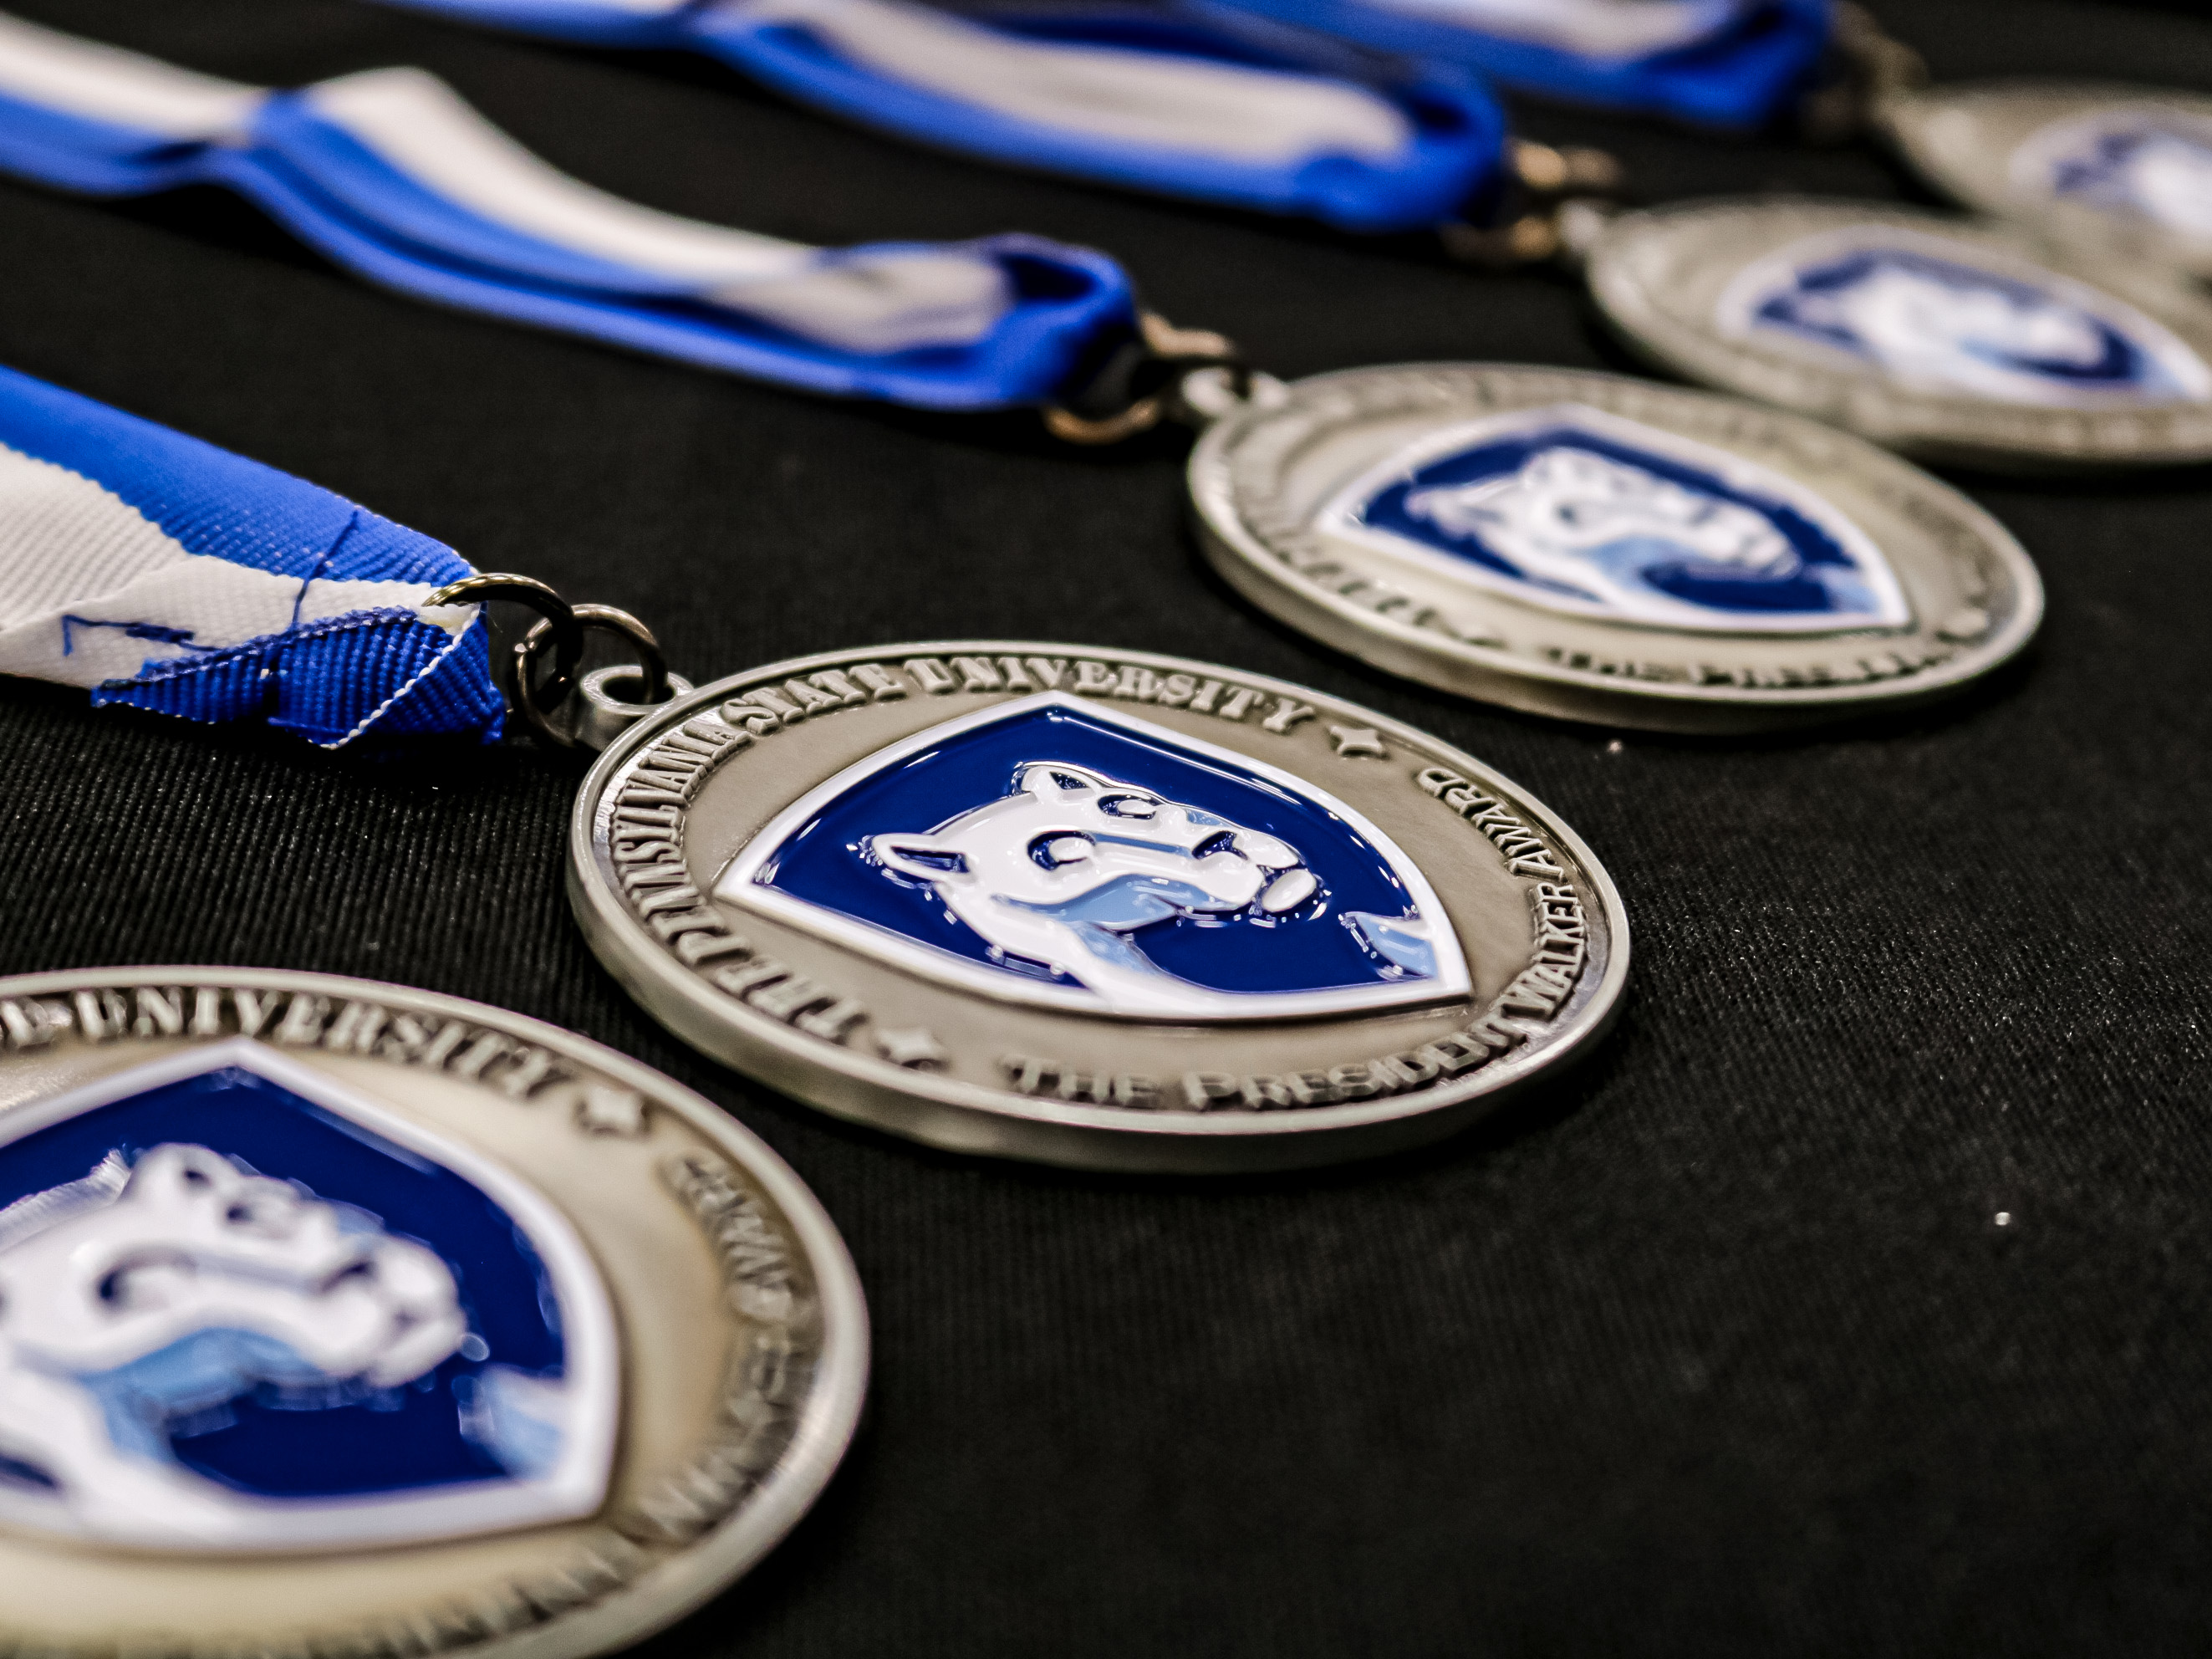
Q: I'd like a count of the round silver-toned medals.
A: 5